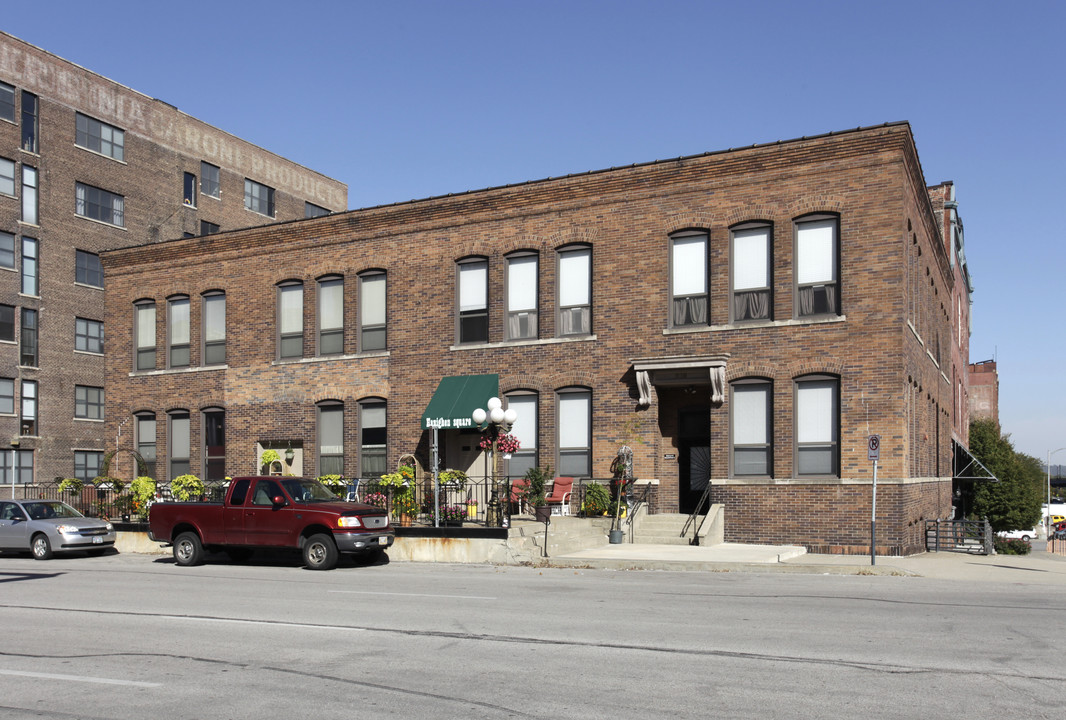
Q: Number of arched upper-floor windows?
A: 12